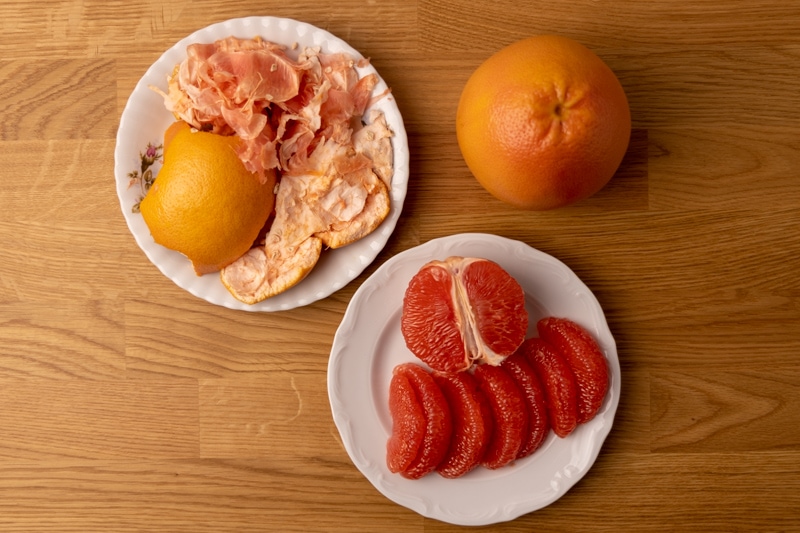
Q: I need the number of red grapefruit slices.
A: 7